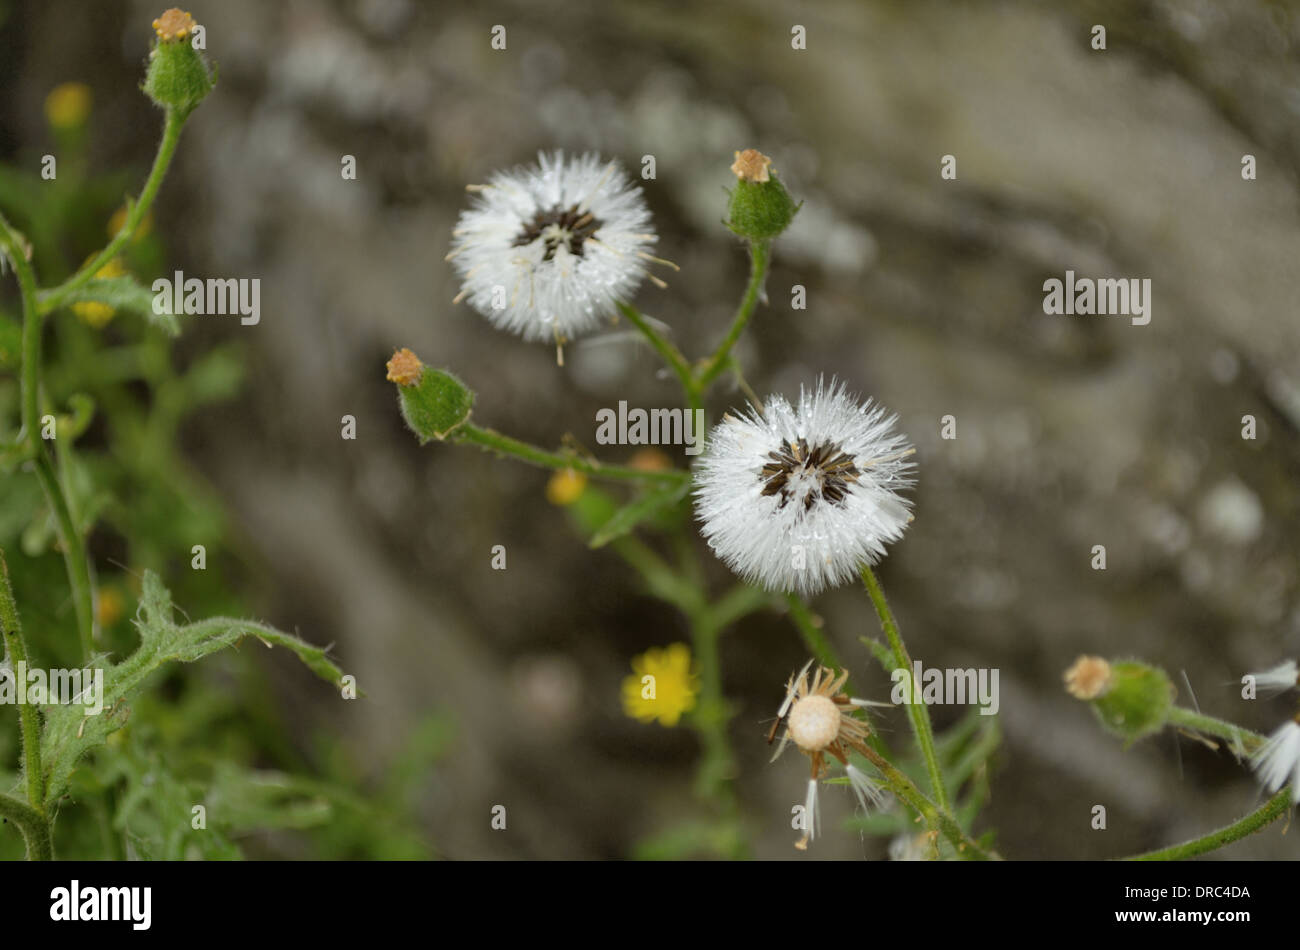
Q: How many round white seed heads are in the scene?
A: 2